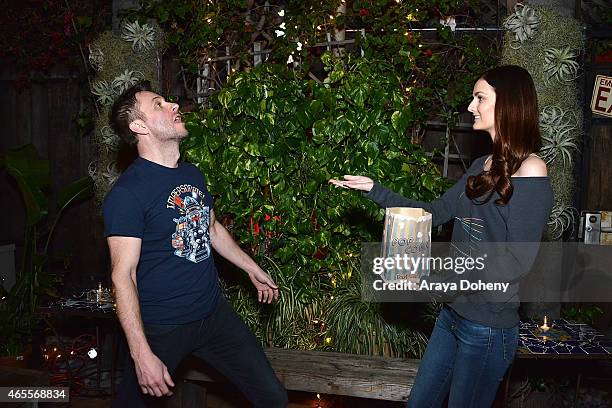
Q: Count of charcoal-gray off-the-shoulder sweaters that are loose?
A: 1